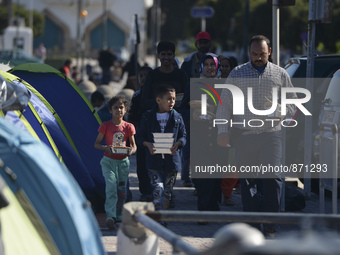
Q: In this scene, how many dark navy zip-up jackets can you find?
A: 1